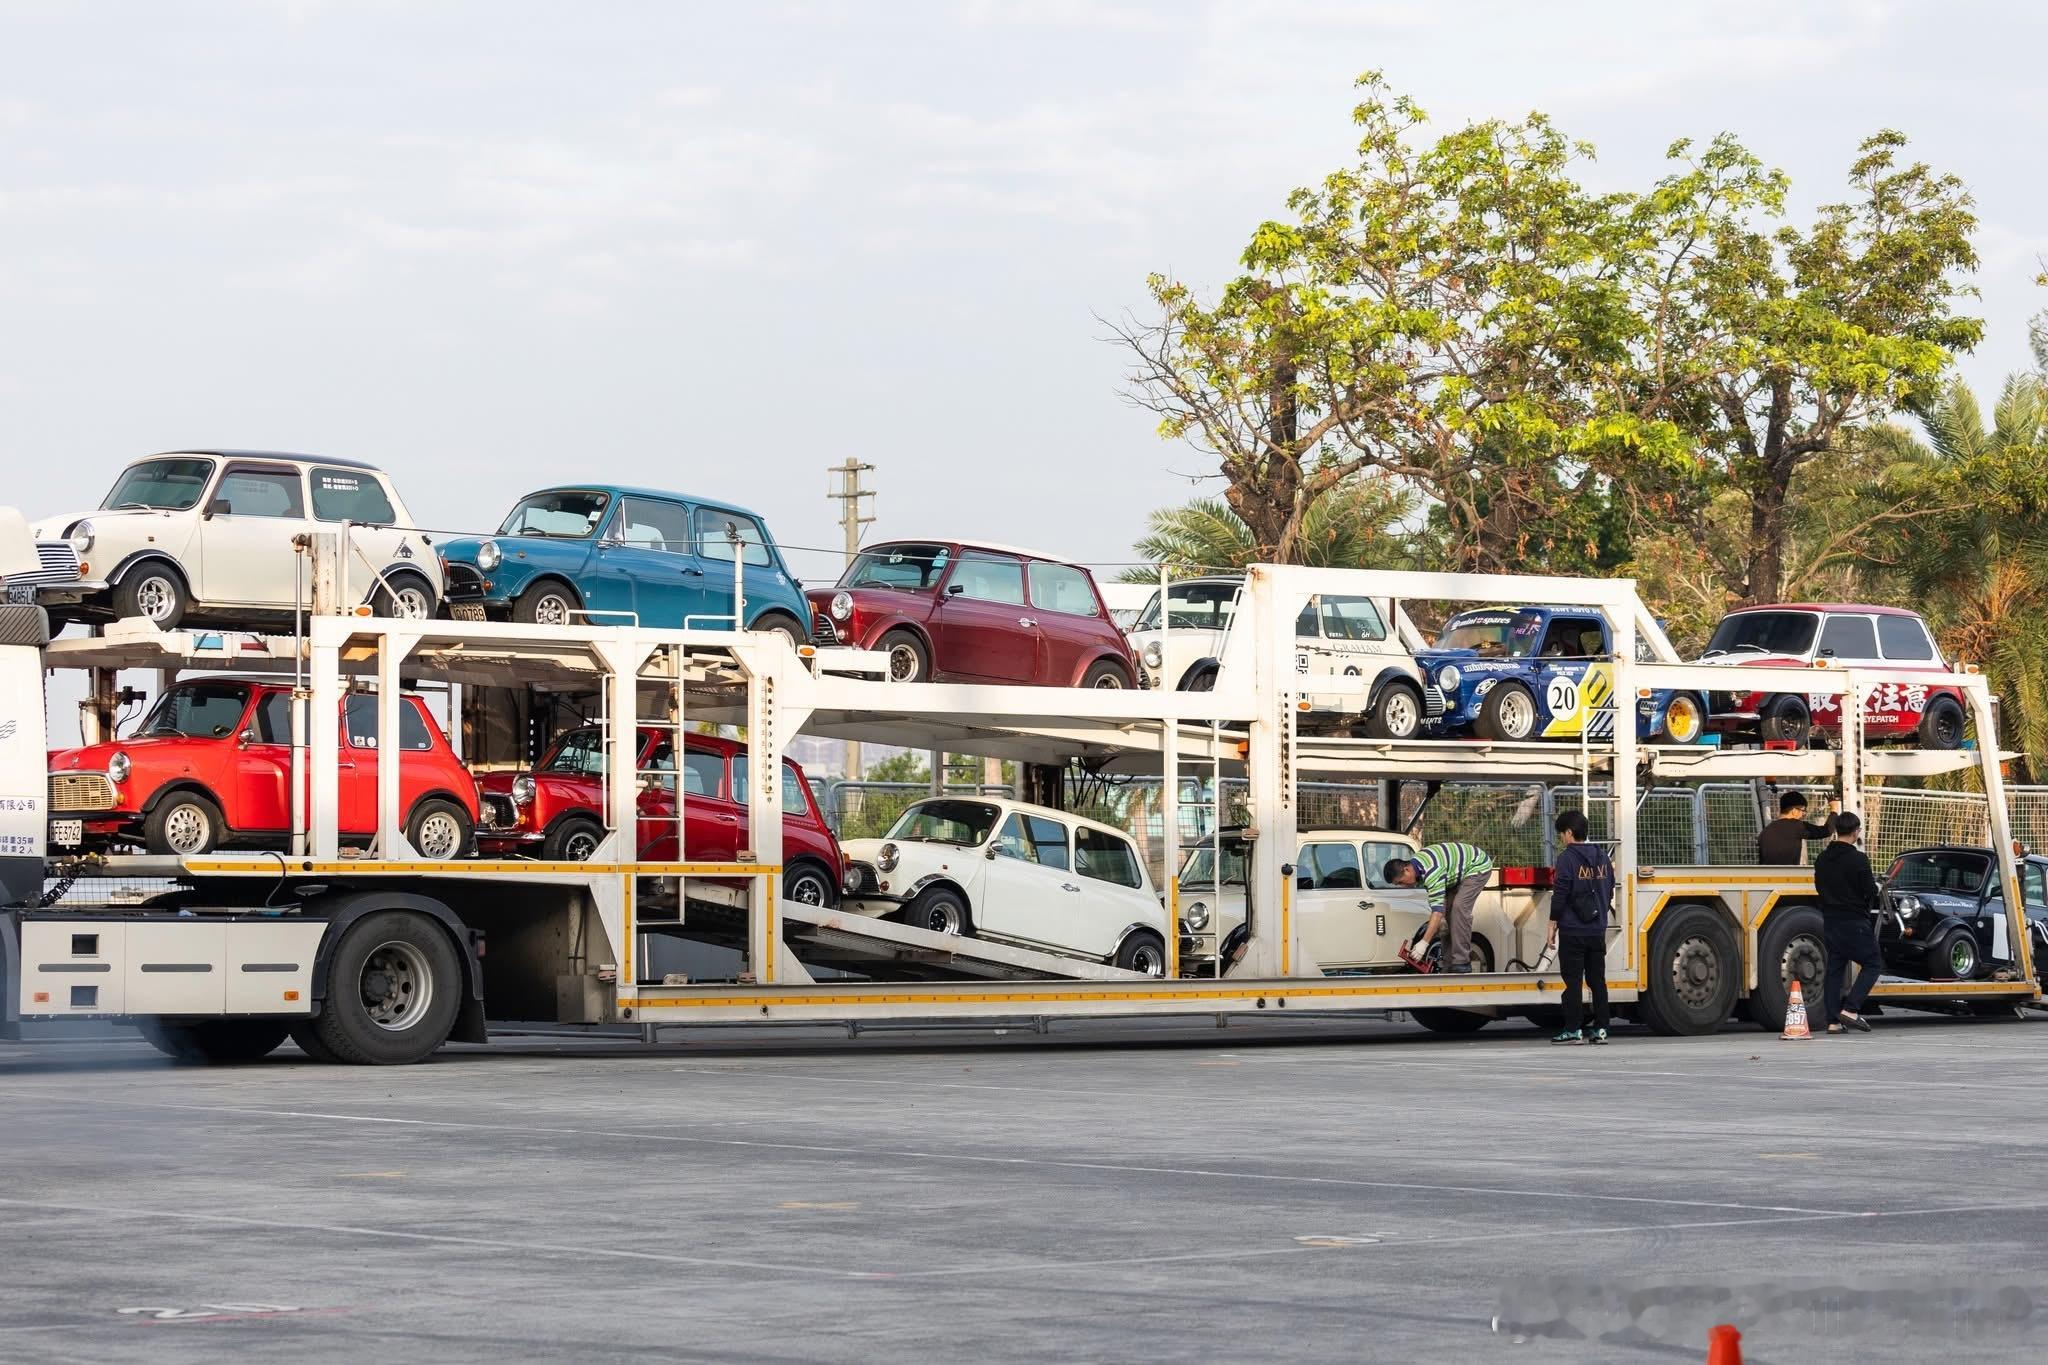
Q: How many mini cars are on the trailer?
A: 11